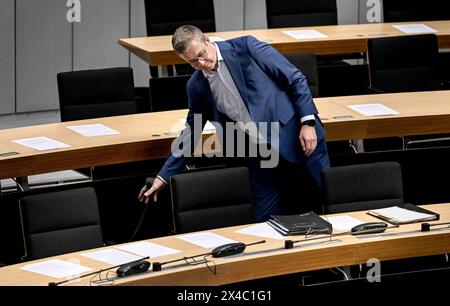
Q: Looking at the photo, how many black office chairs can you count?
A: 10